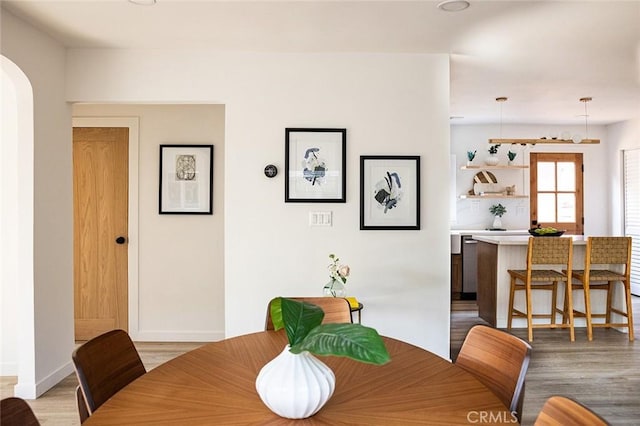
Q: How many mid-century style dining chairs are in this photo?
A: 5